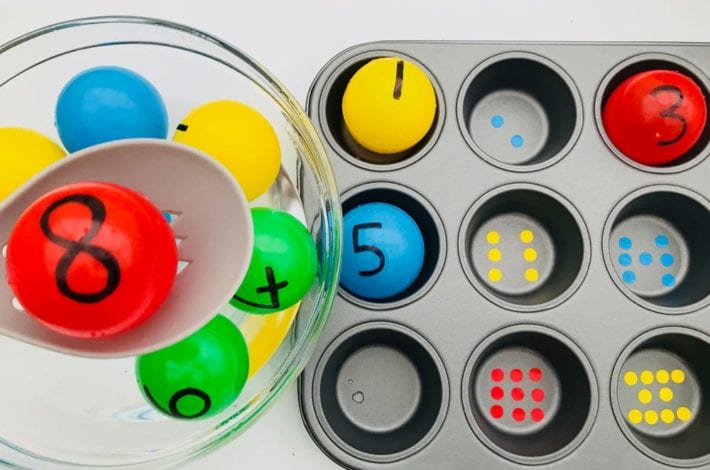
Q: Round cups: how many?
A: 9